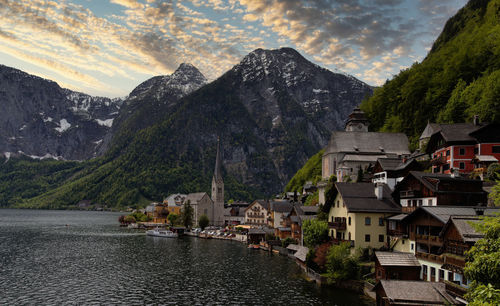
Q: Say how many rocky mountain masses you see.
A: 3